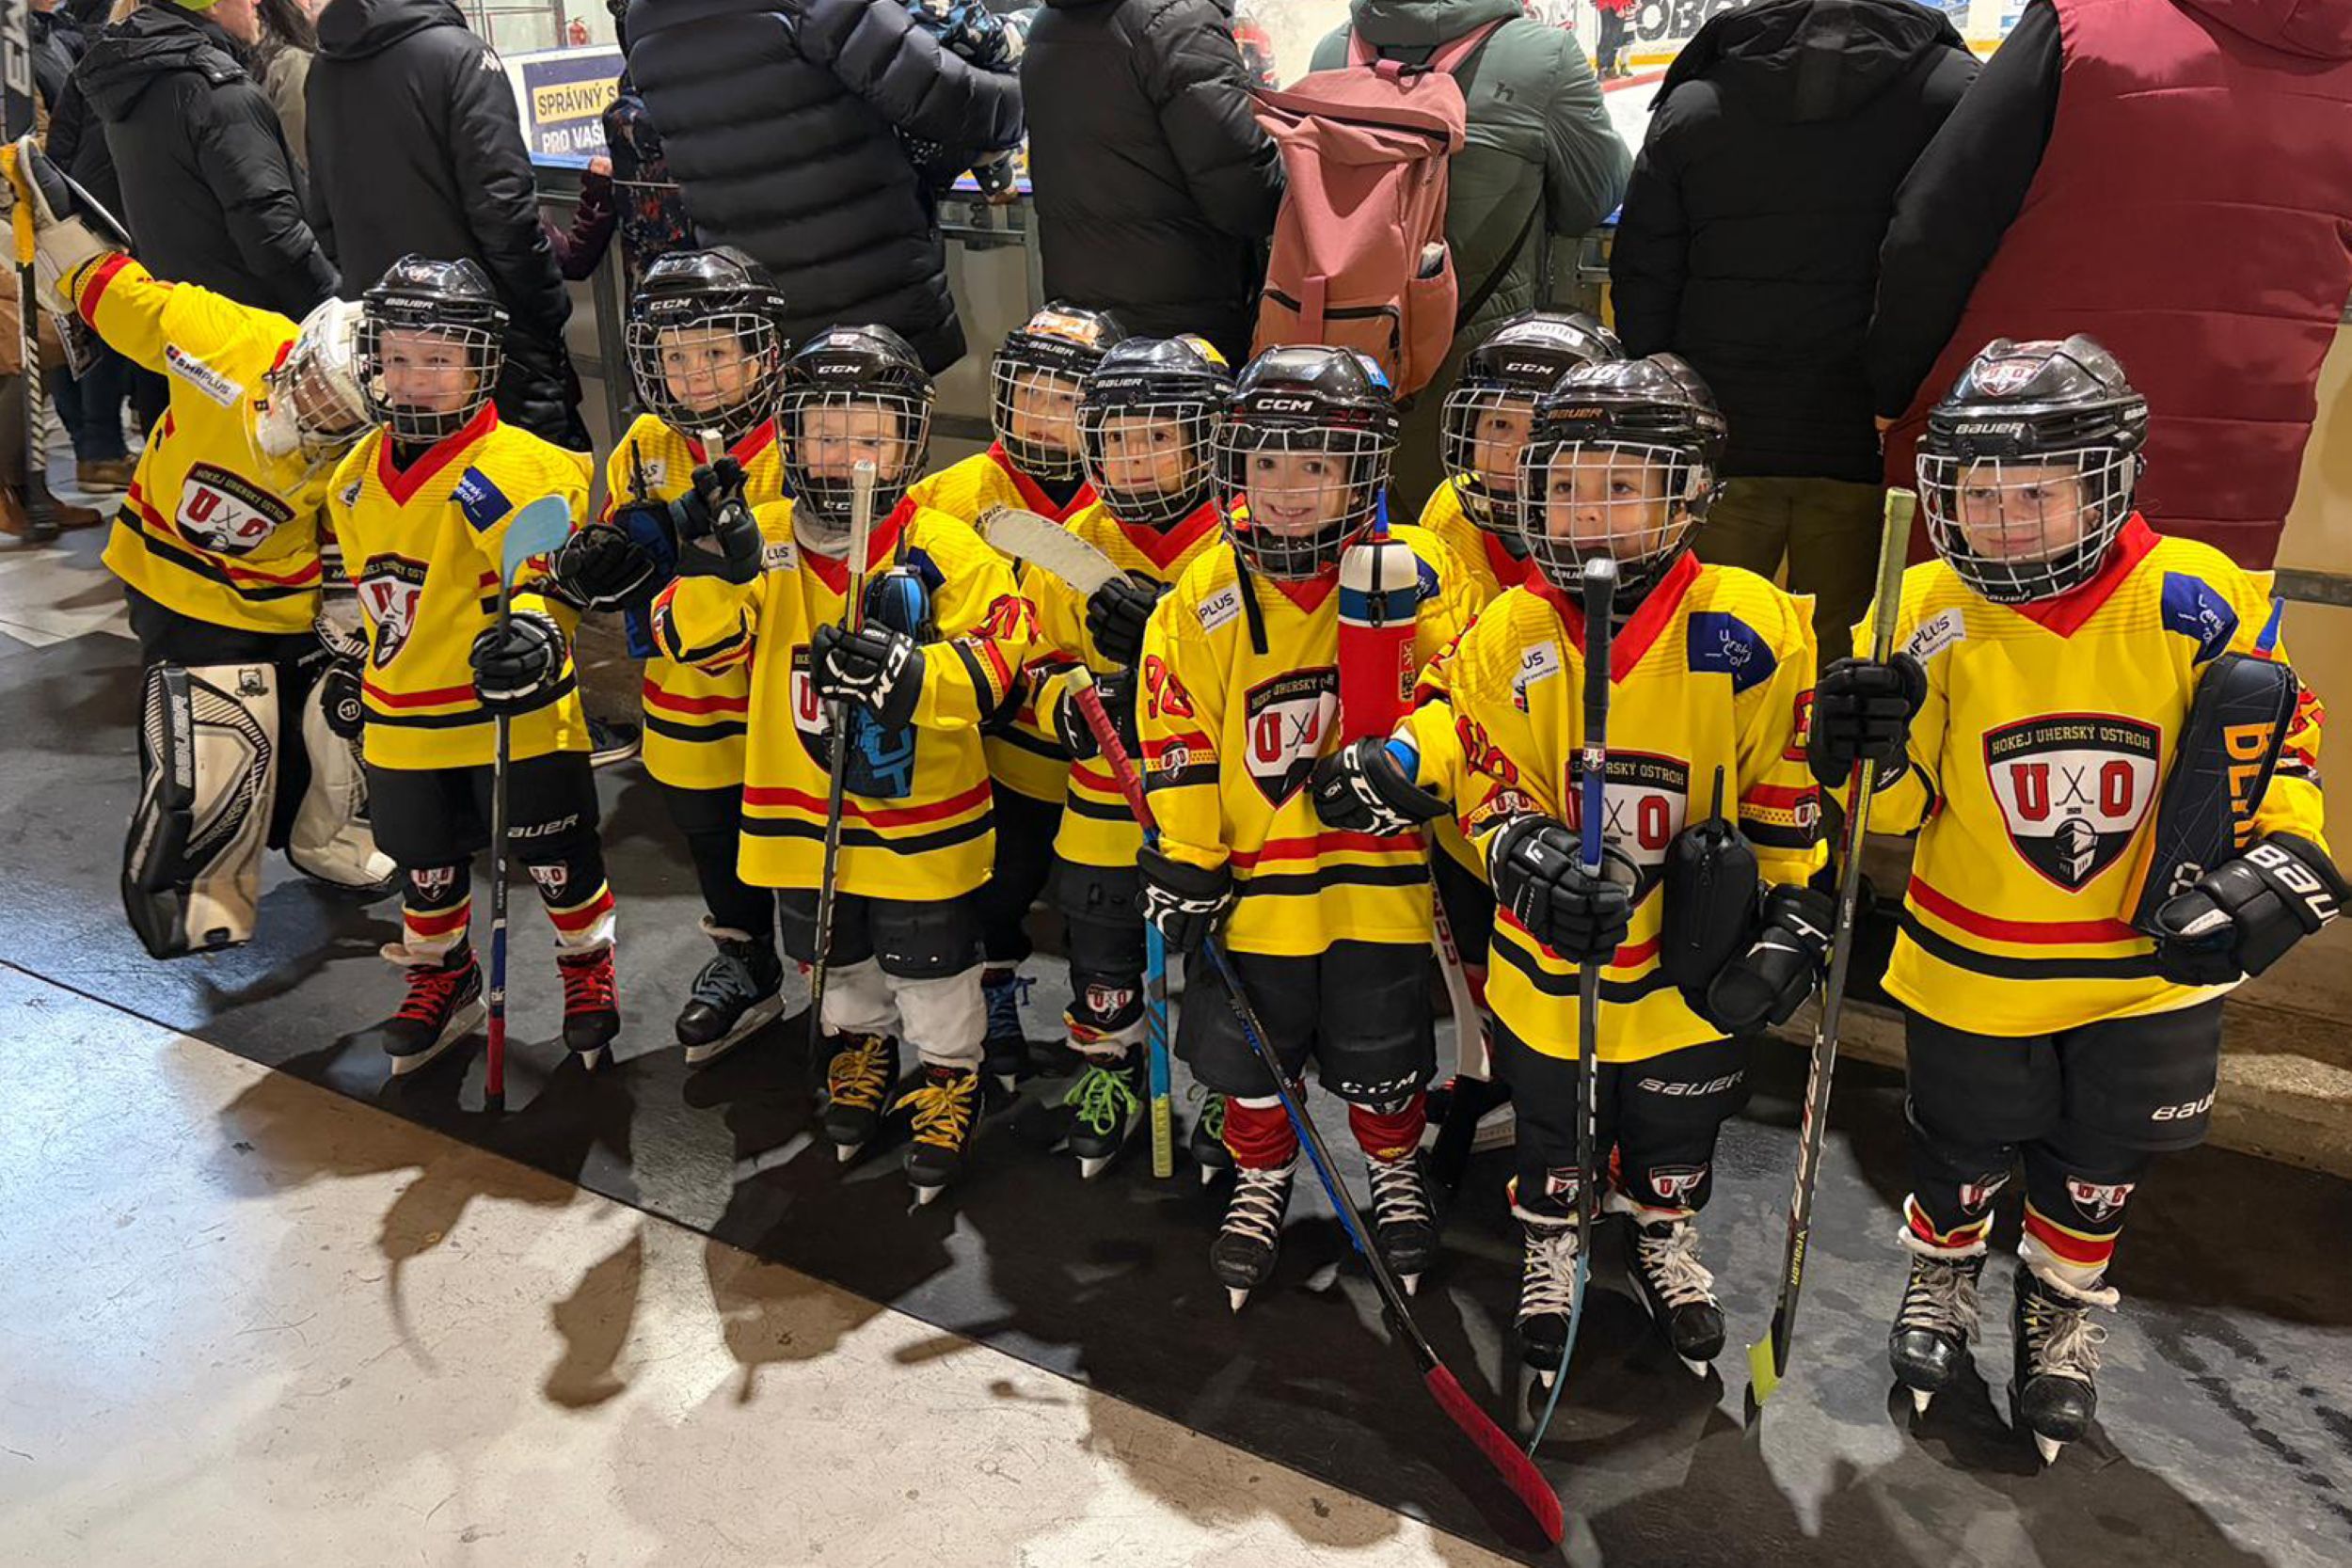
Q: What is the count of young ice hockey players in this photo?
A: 10